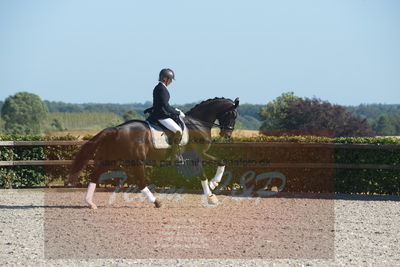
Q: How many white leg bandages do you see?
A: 4